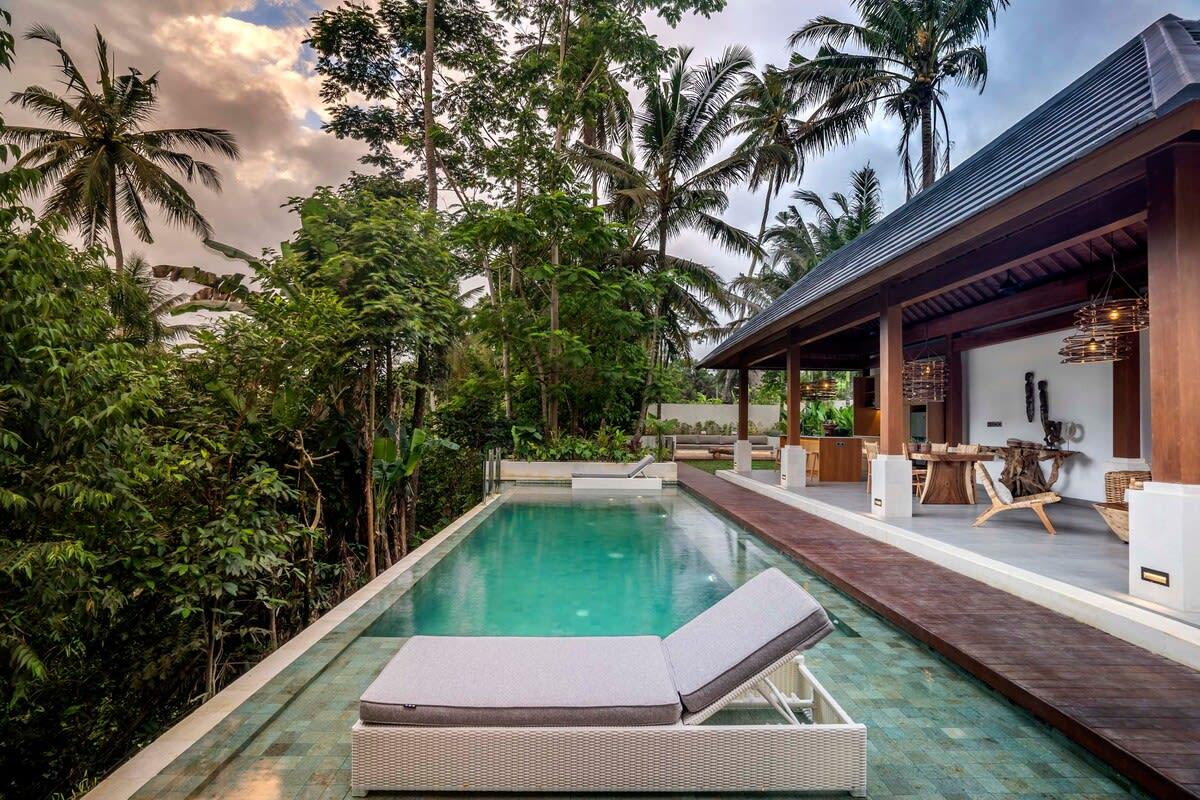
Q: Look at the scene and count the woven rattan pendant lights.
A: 5